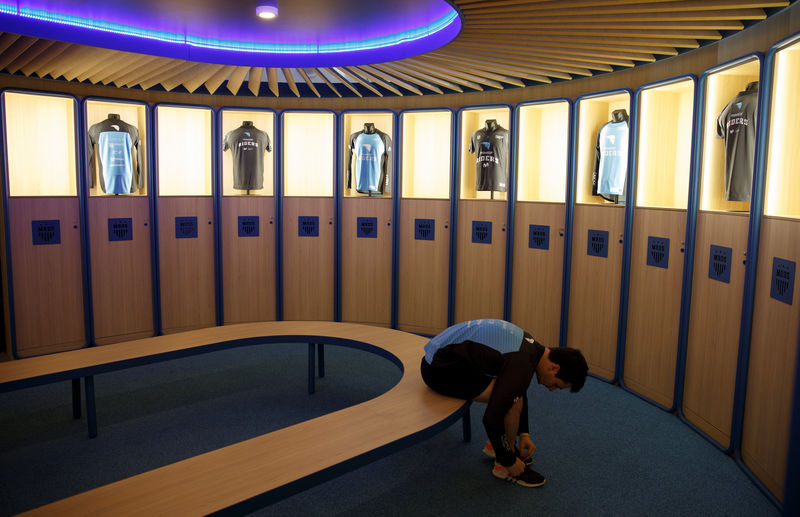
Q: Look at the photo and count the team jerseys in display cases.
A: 6